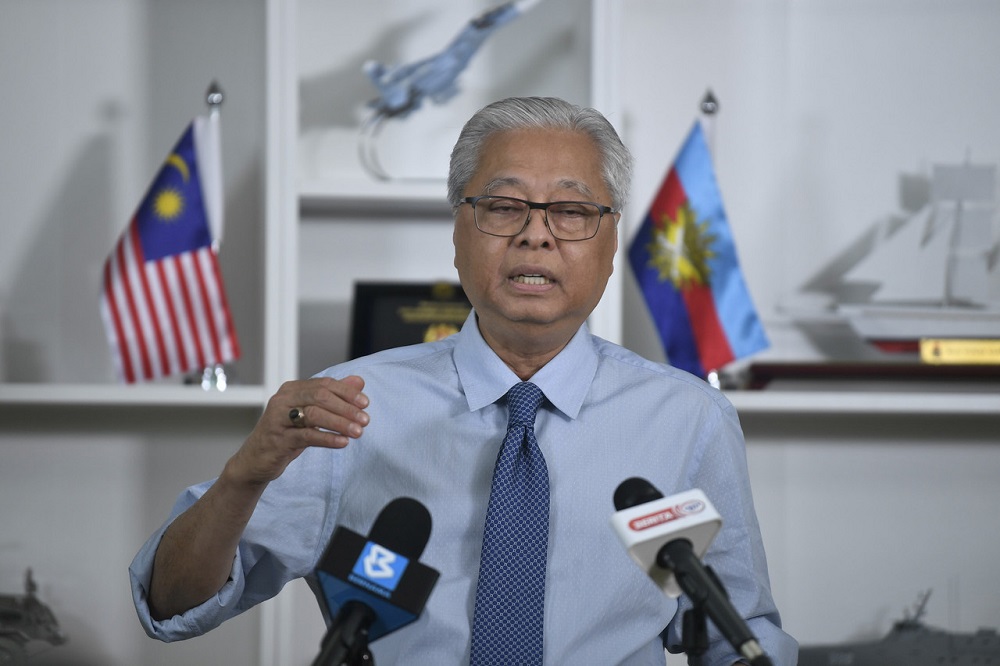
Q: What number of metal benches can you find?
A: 0